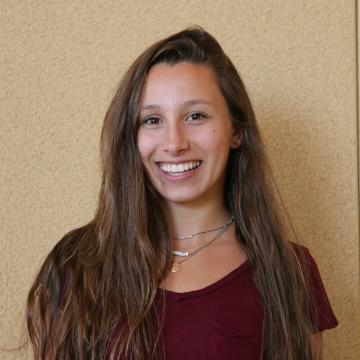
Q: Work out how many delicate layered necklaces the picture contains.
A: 3